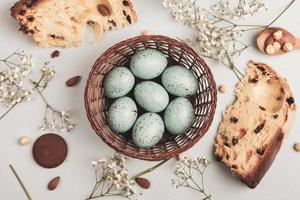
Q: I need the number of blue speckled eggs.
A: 7